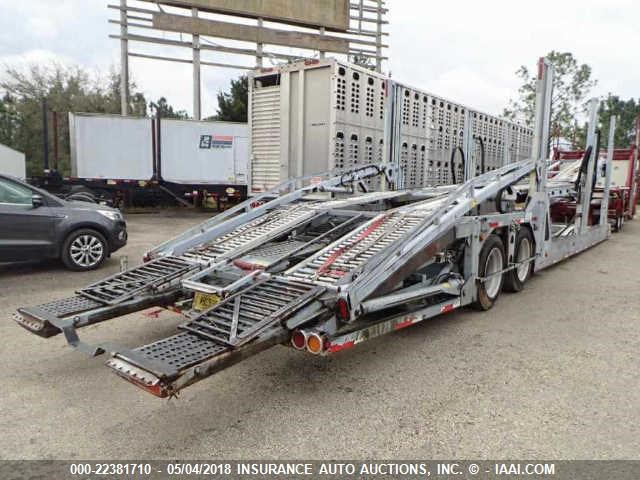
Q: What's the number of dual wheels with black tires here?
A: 2